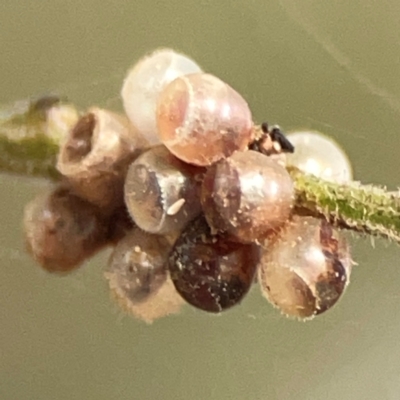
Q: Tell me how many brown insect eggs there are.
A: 8